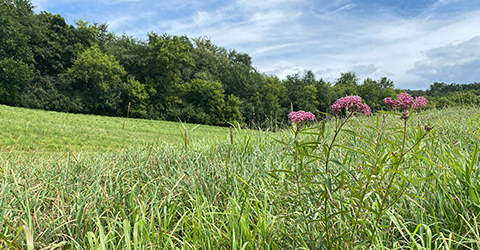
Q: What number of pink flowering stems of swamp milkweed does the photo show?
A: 3